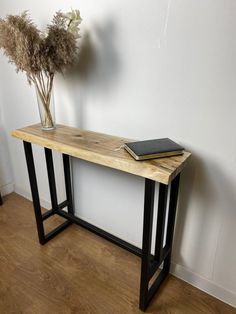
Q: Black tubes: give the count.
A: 11